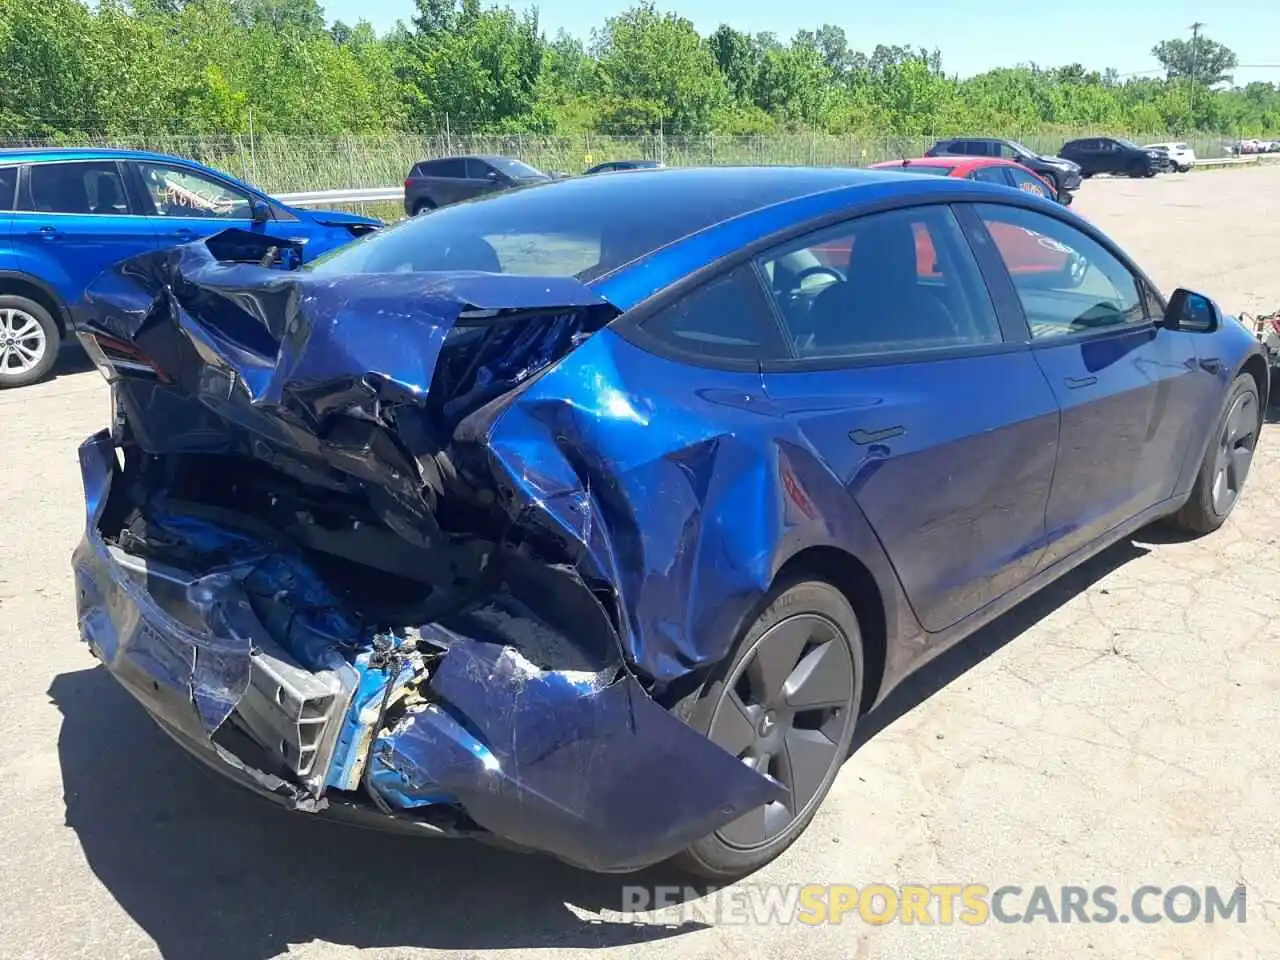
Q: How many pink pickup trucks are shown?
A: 0